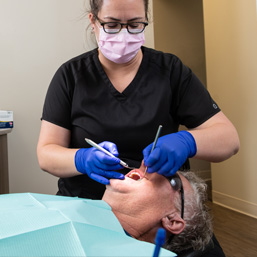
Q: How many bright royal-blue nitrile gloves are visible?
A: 2